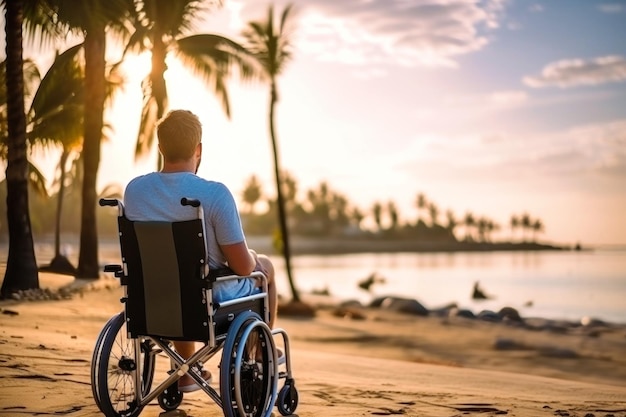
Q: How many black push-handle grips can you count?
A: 2